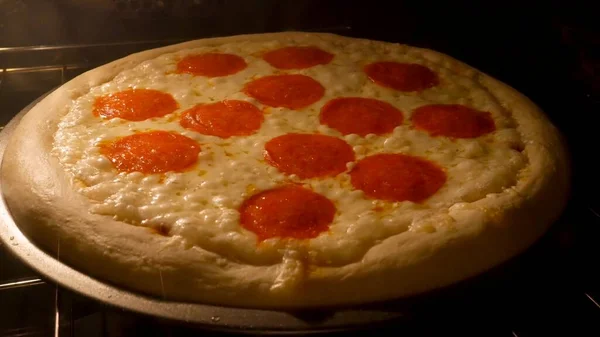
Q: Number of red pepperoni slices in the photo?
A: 12